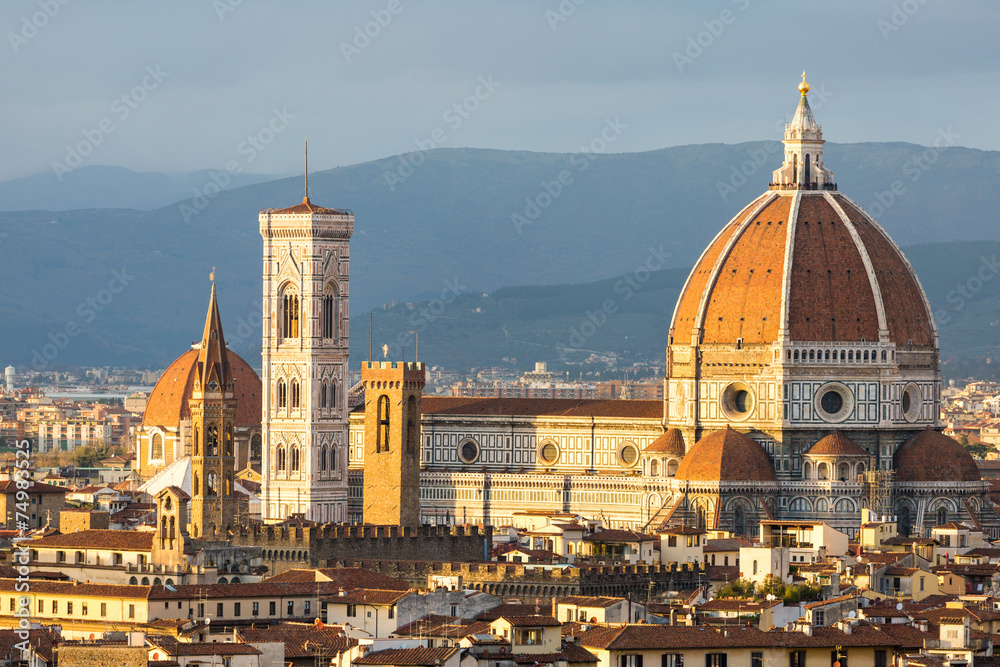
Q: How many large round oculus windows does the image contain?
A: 6